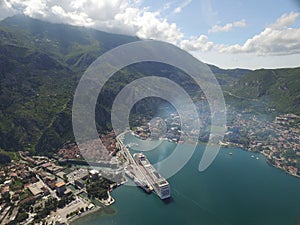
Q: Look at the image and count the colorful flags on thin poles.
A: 0